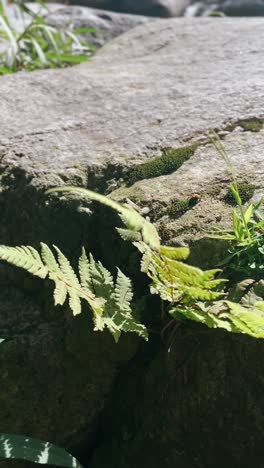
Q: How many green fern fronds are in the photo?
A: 3